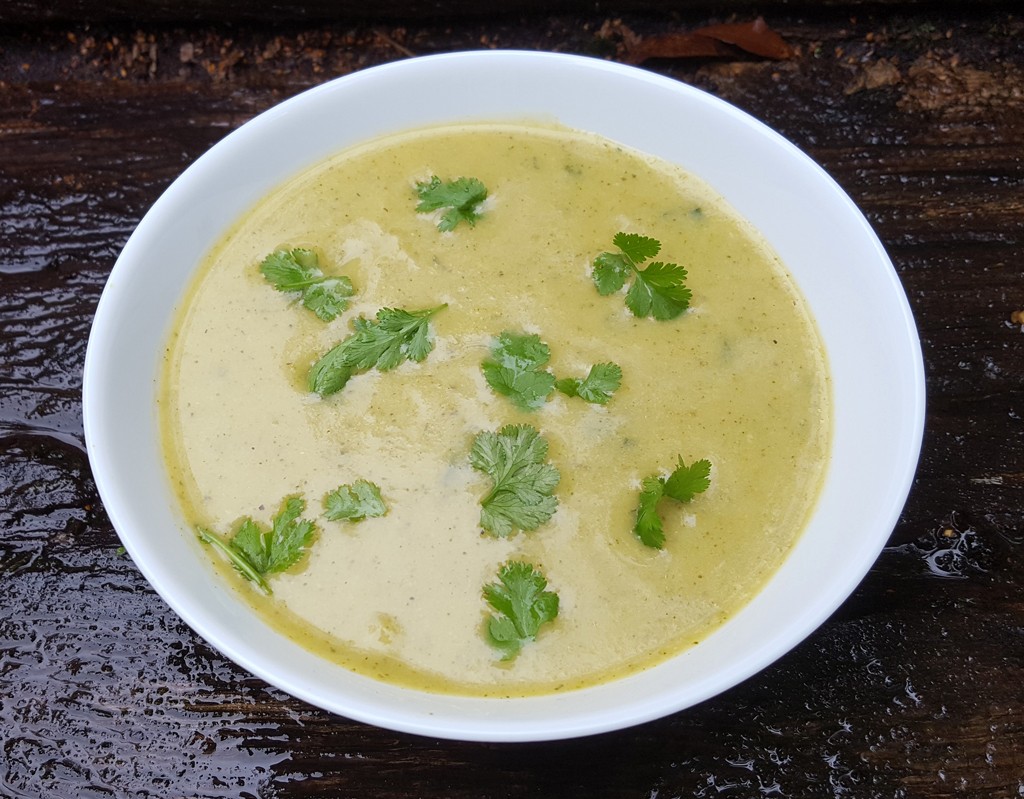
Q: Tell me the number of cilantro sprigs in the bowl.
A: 11